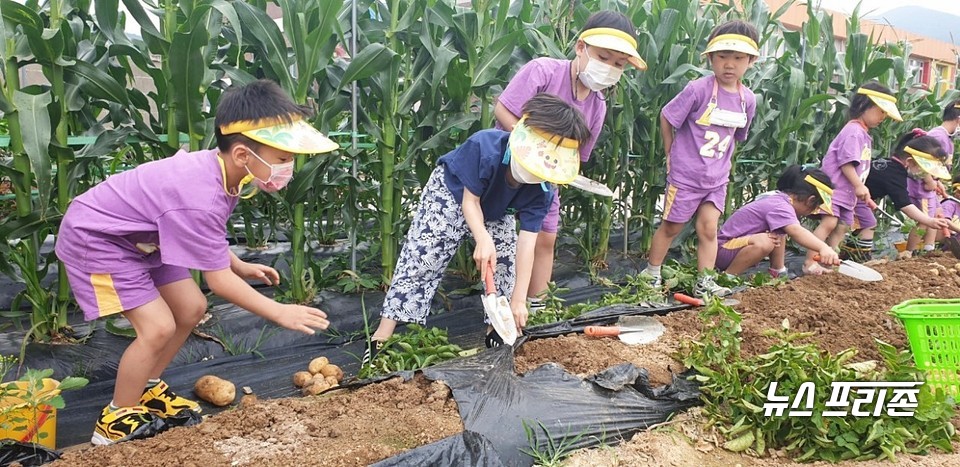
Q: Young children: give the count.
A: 9